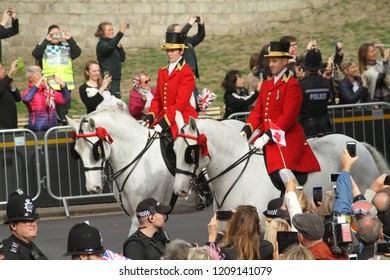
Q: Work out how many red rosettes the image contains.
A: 2